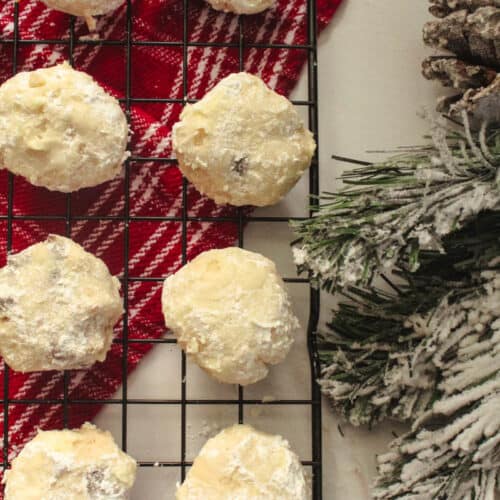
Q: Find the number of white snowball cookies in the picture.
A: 8